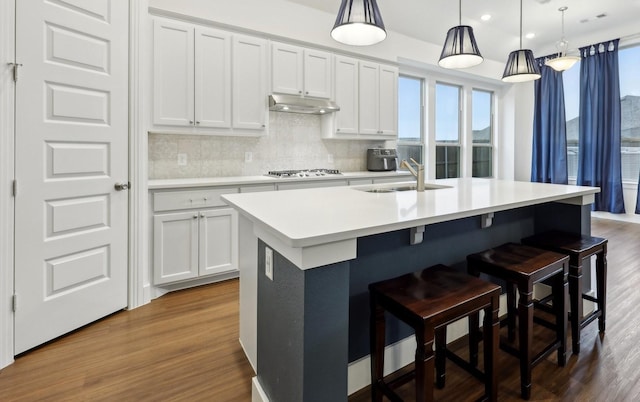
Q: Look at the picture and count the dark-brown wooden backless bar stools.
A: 3